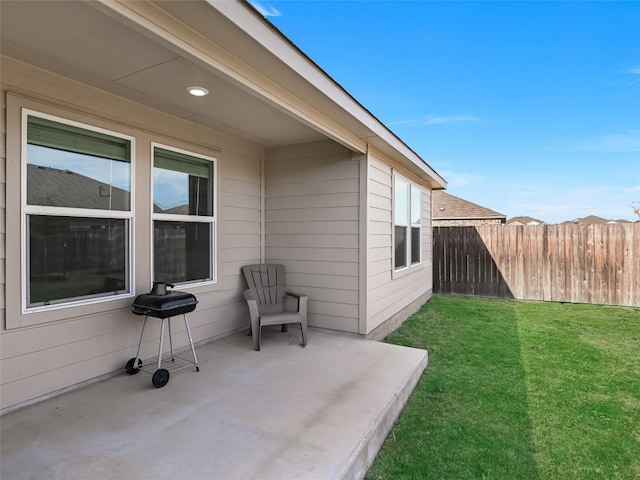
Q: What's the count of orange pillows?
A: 0